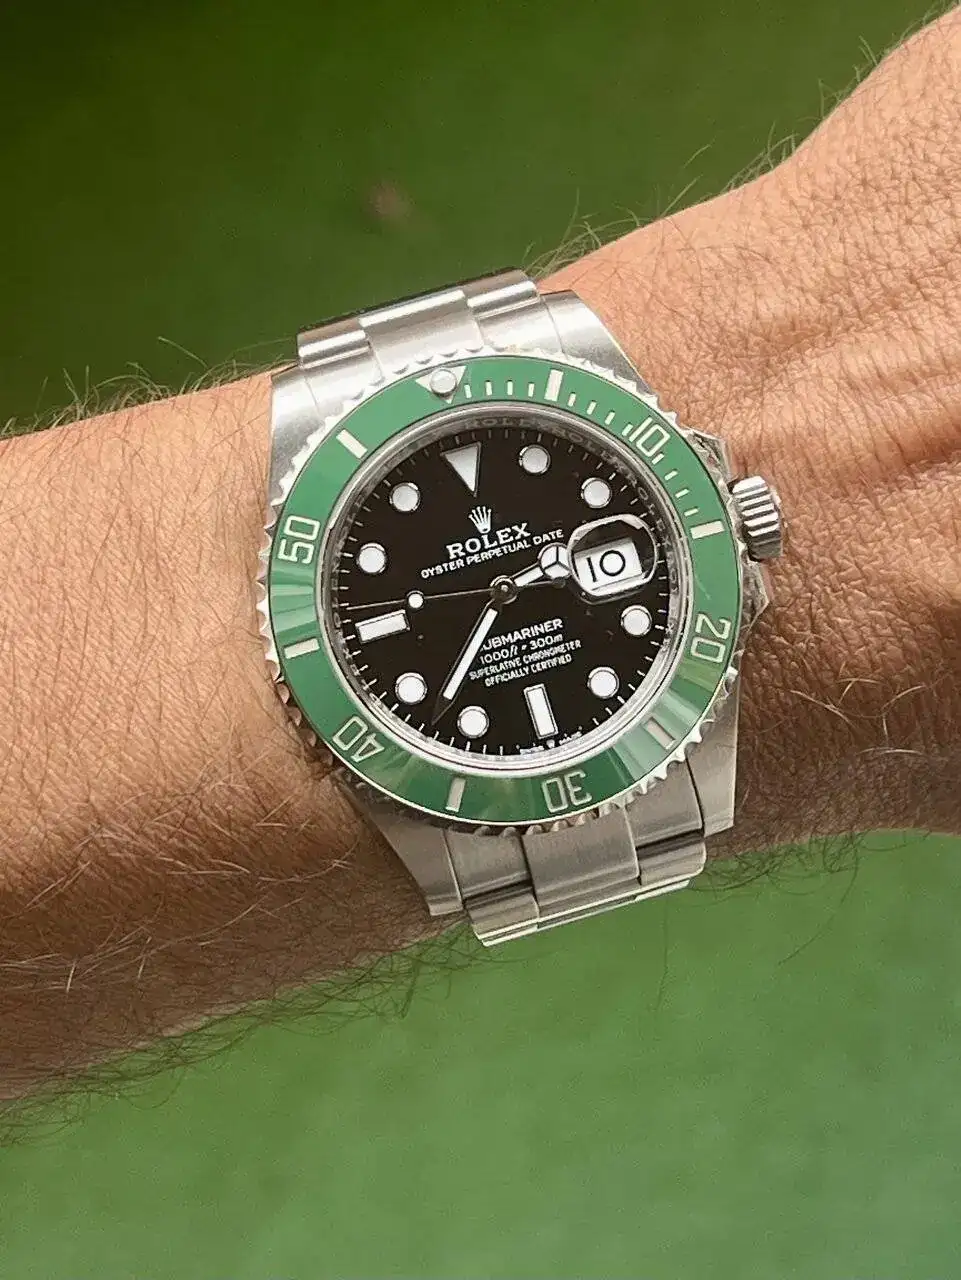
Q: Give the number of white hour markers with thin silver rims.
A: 11